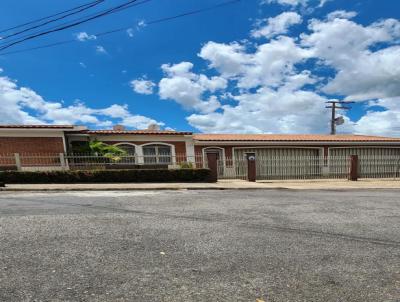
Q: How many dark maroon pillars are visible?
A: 3